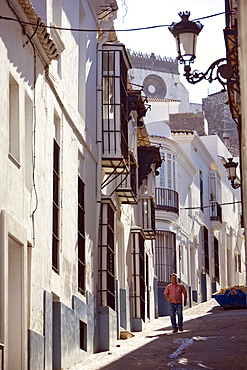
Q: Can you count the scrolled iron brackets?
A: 2